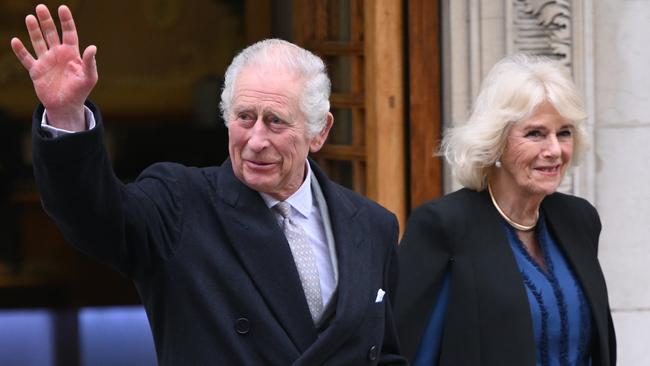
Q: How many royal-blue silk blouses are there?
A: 1